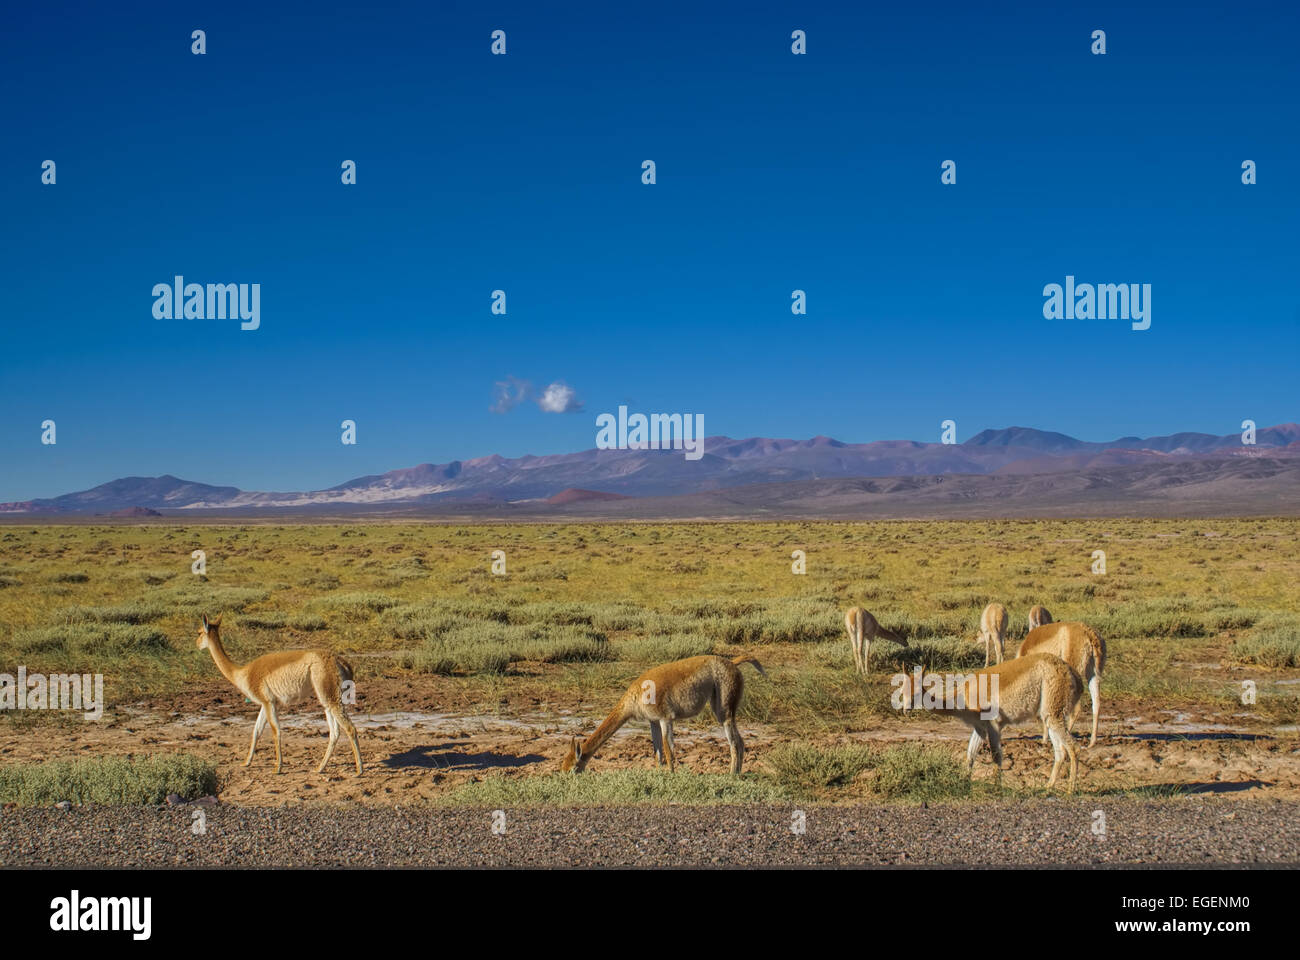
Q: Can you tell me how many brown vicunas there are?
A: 7